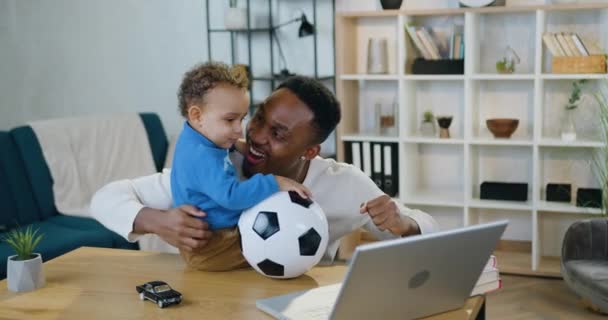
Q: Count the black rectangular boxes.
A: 4